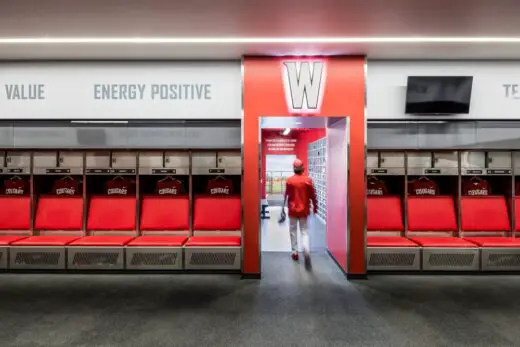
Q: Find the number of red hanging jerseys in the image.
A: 8